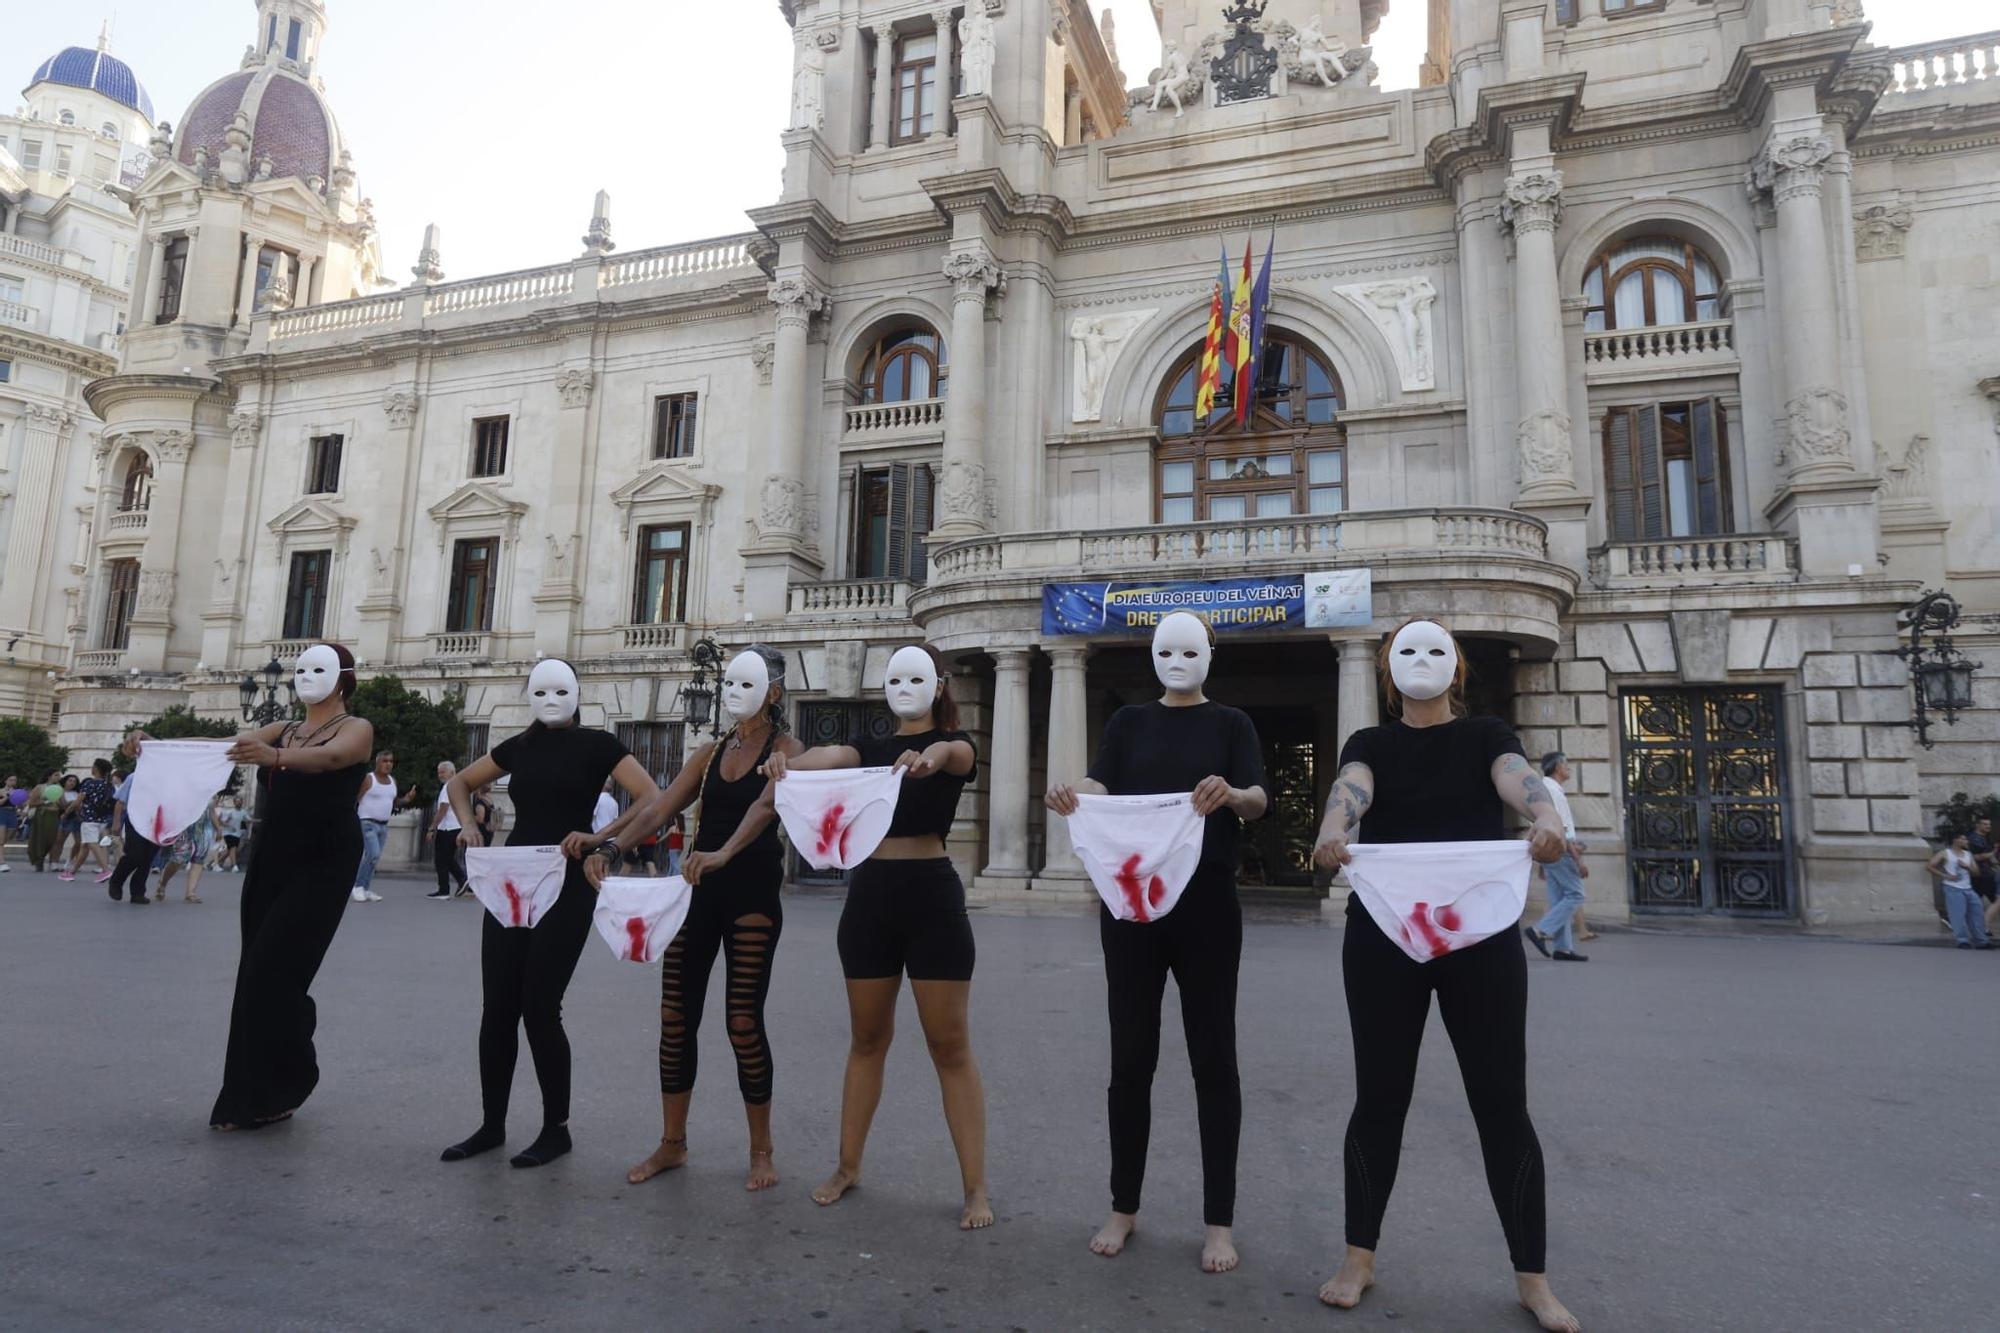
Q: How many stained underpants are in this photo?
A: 6